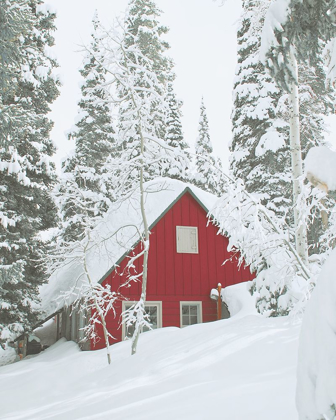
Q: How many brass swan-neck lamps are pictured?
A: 0